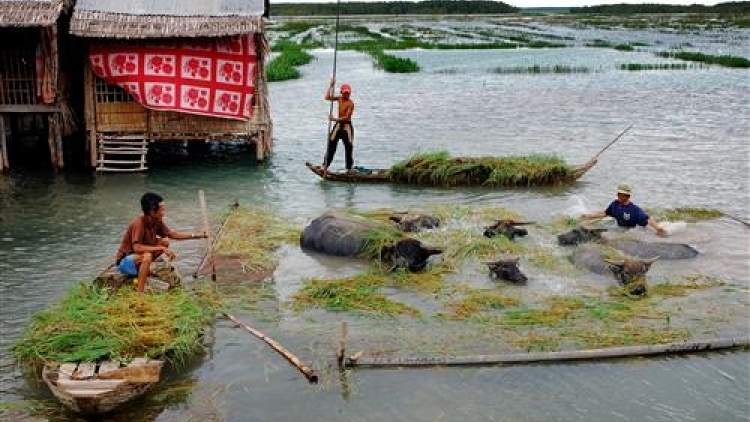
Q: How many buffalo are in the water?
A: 6